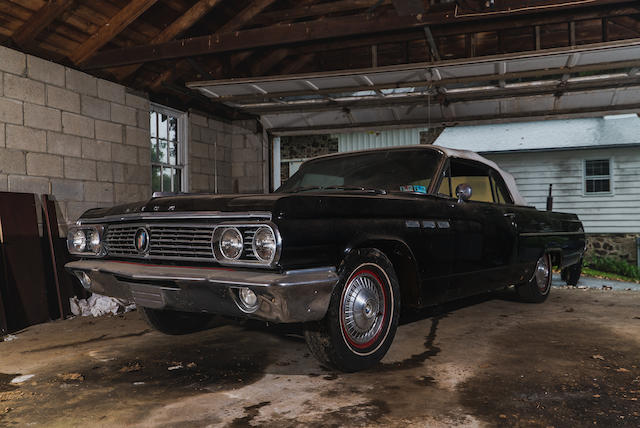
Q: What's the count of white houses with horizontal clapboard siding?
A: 1